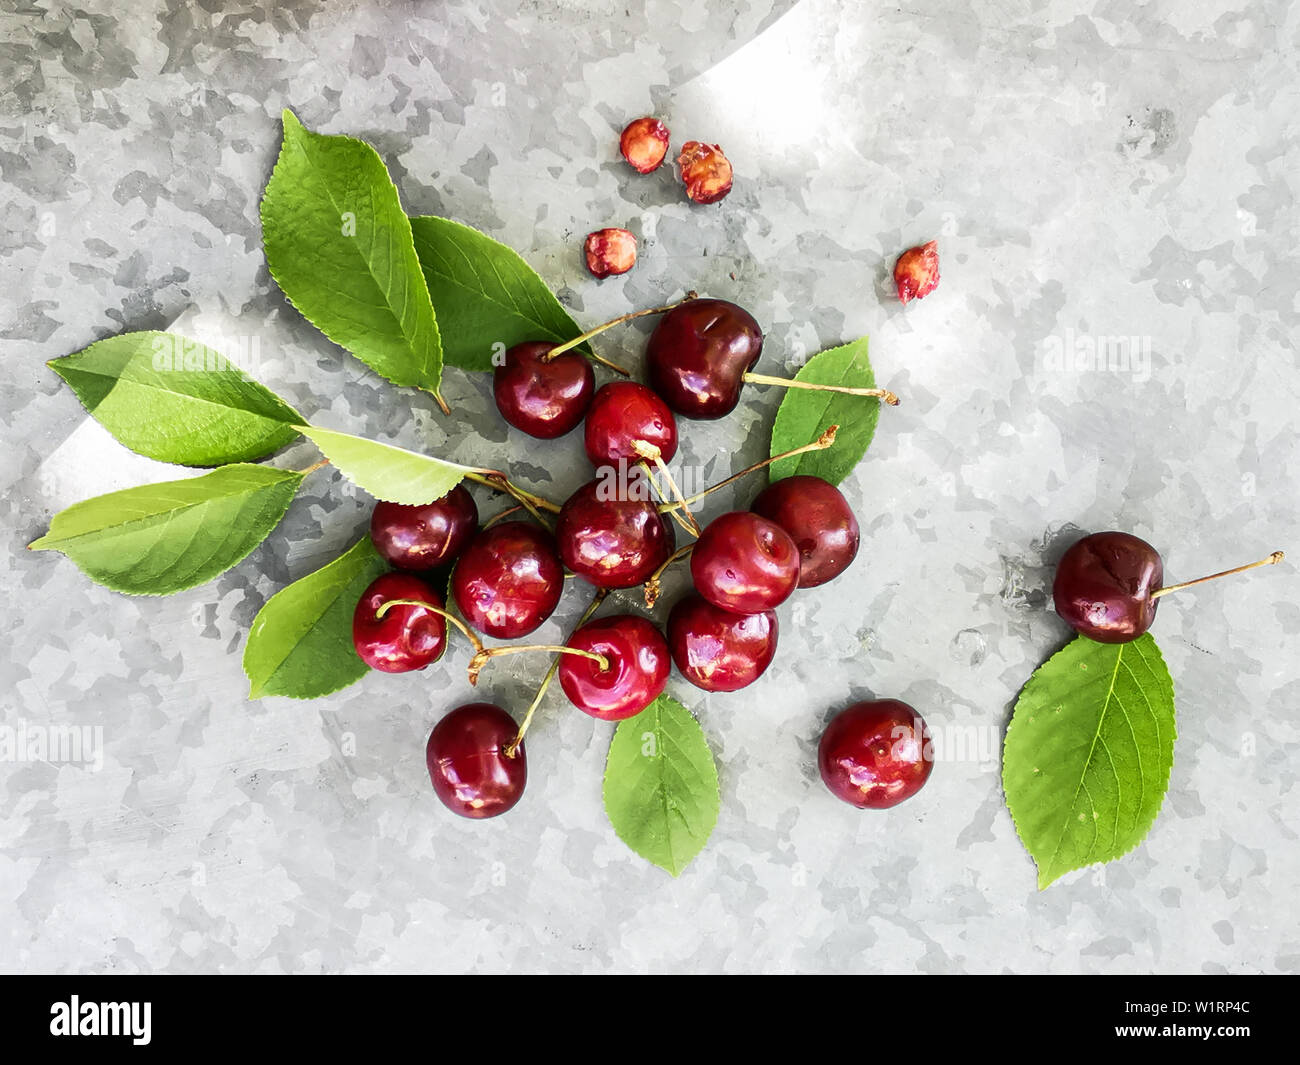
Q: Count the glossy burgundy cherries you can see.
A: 14